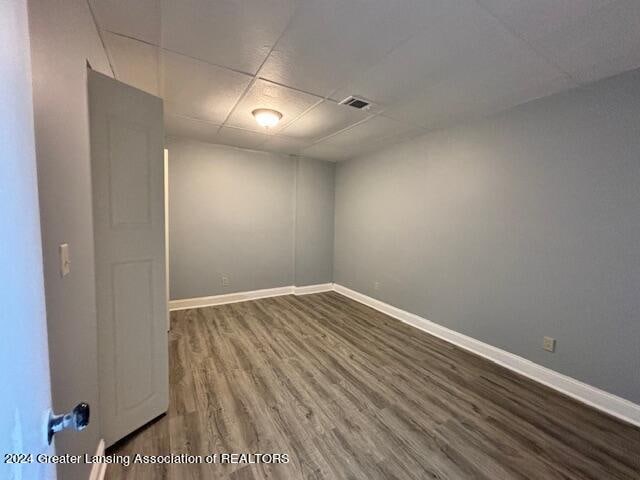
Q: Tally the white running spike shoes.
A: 0